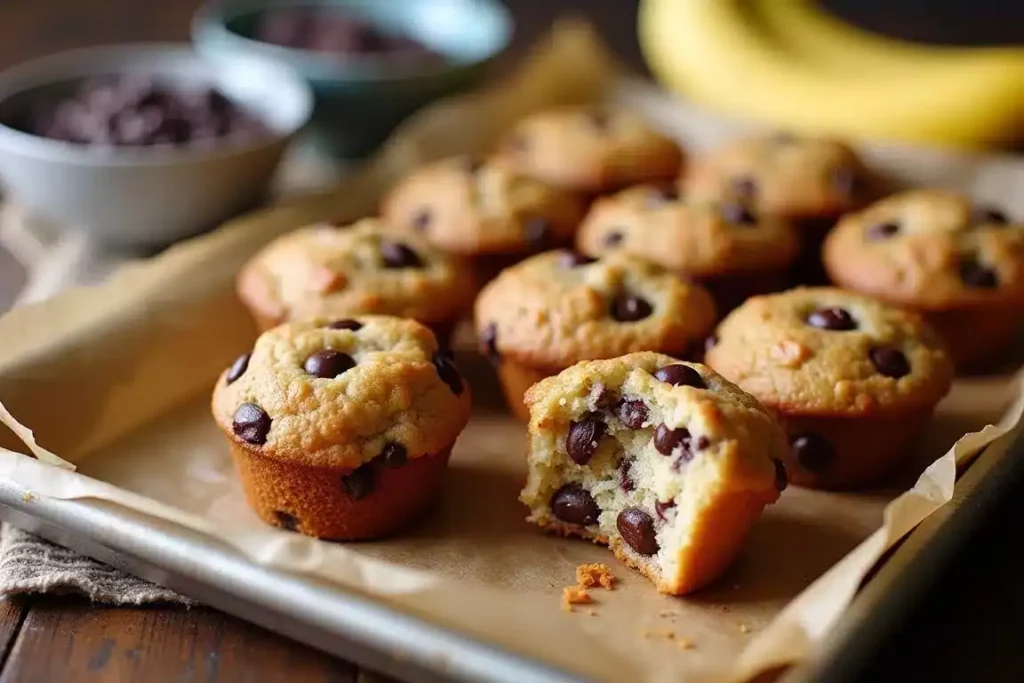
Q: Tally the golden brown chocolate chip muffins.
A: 10